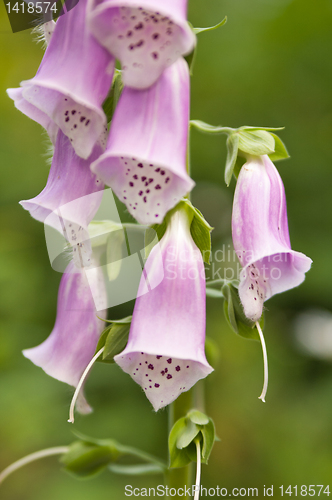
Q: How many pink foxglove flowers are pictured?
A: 7